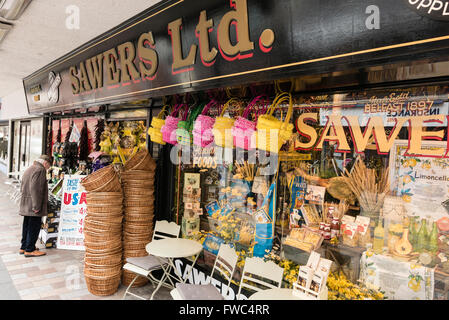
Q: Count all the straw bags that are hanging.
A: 7